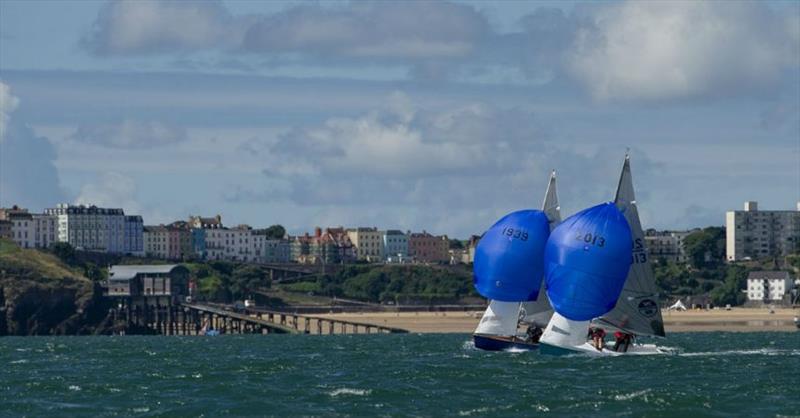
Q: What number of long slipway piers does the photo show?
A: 2